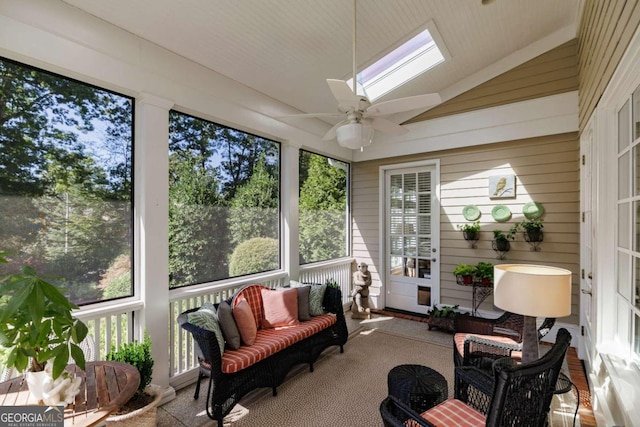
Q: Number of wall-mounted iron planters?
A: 3